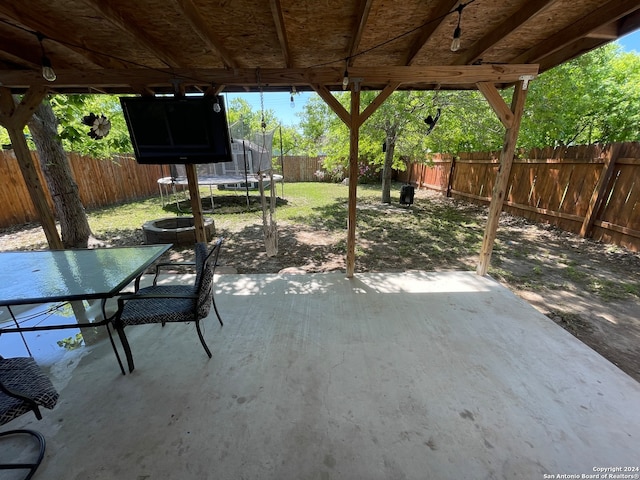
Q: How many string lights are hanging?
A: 5